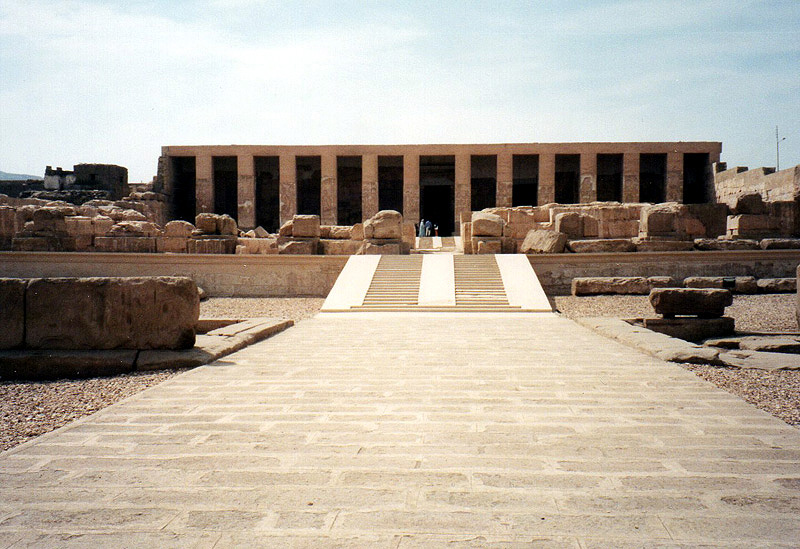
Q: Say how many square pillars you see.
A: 12